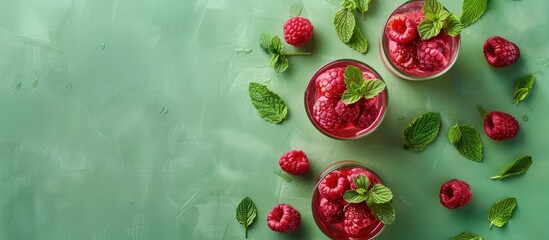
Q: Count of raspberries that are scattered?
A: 6